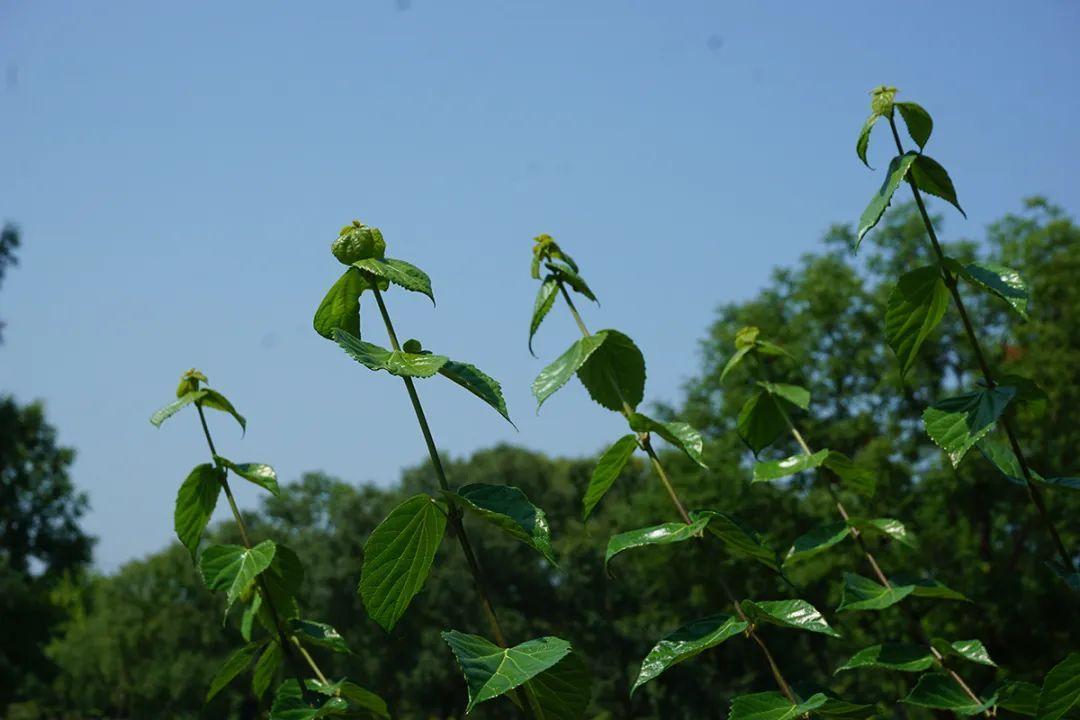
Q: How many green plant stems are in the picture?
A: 5